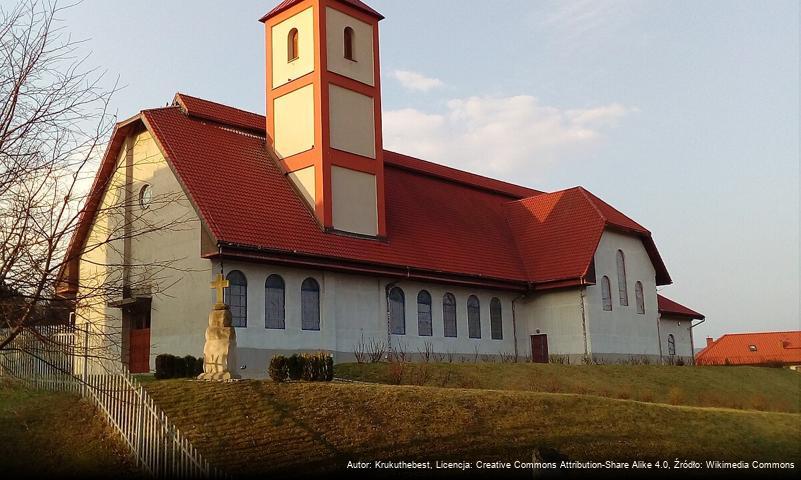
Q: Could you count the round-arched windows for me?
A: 14